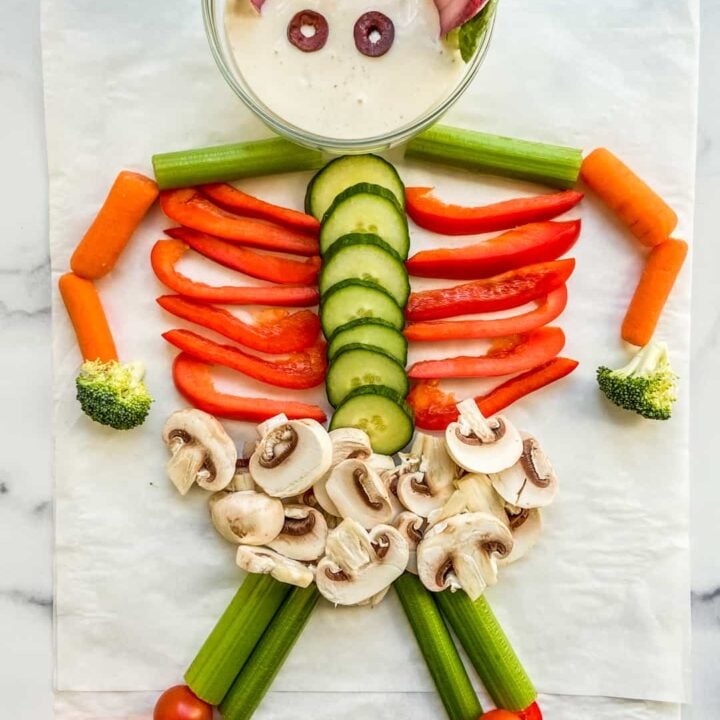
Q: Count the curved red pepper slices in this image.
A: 13